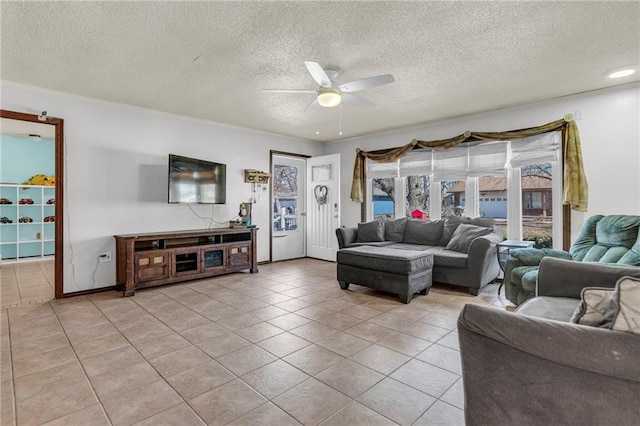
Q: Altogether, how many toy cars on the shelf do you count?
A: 6